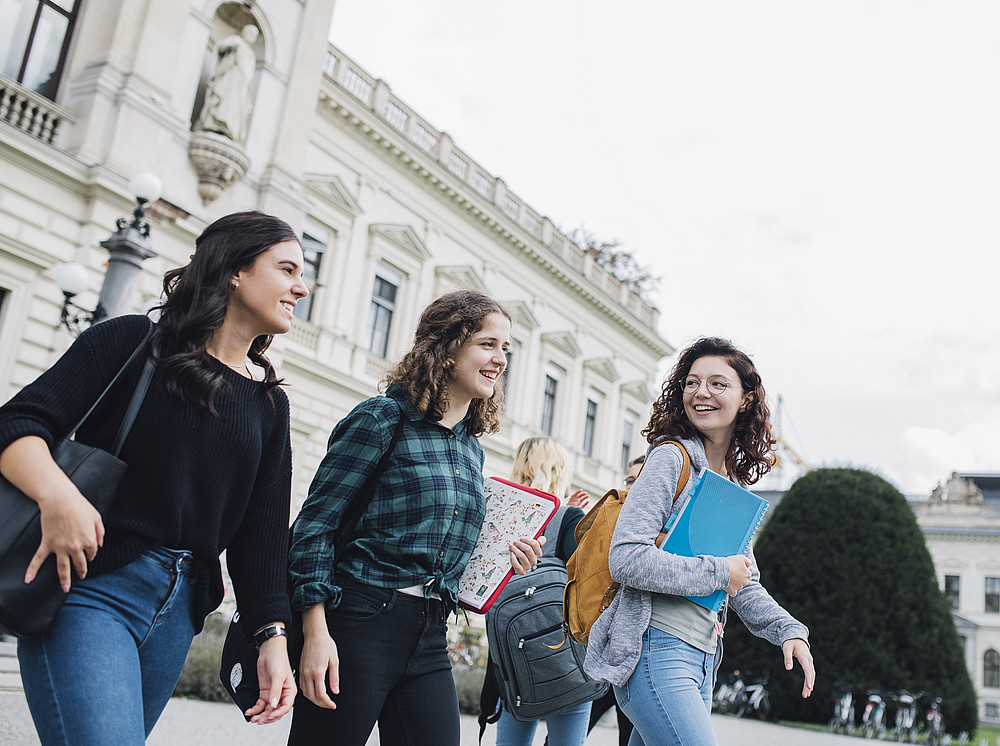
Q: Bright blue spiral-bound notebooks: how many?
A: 1